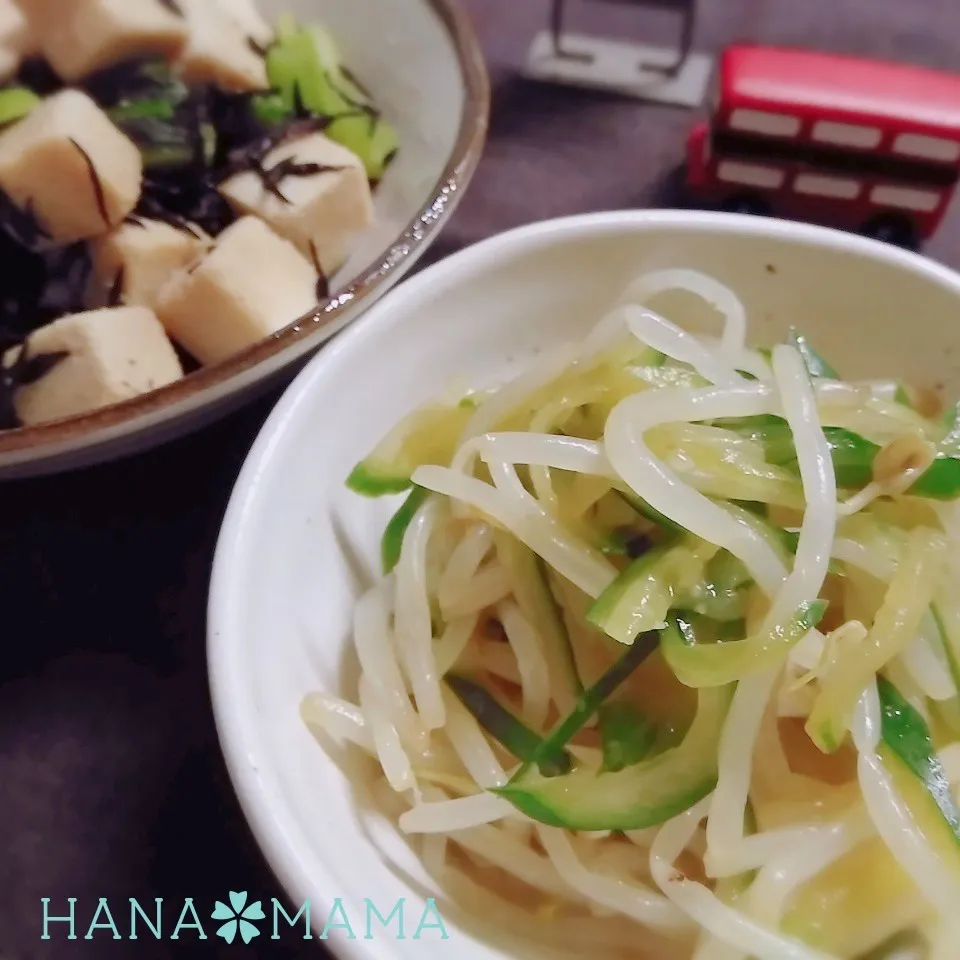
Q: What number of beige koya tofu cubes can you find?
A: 8